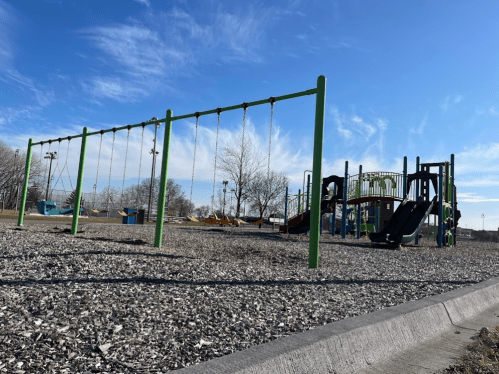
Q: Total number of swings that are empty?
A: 6